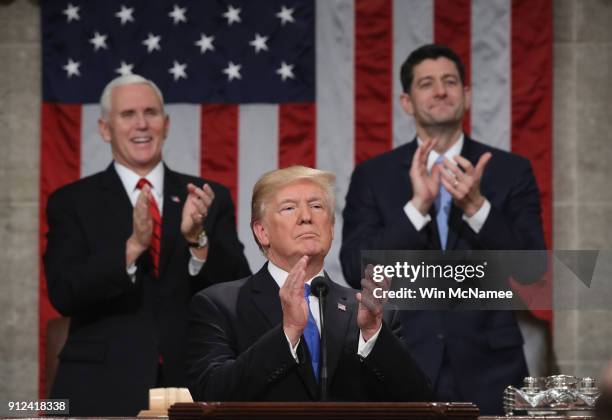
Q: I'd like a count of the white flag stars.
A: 14